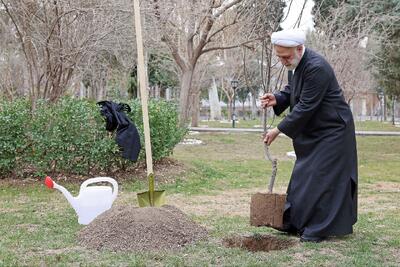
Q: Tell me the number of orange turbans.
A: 0